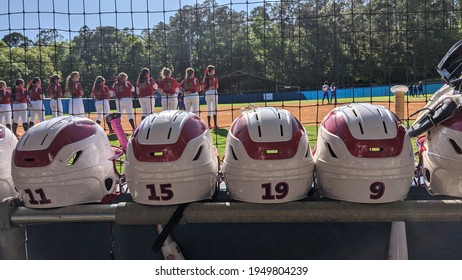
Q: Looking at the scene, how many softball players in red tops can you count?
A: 11